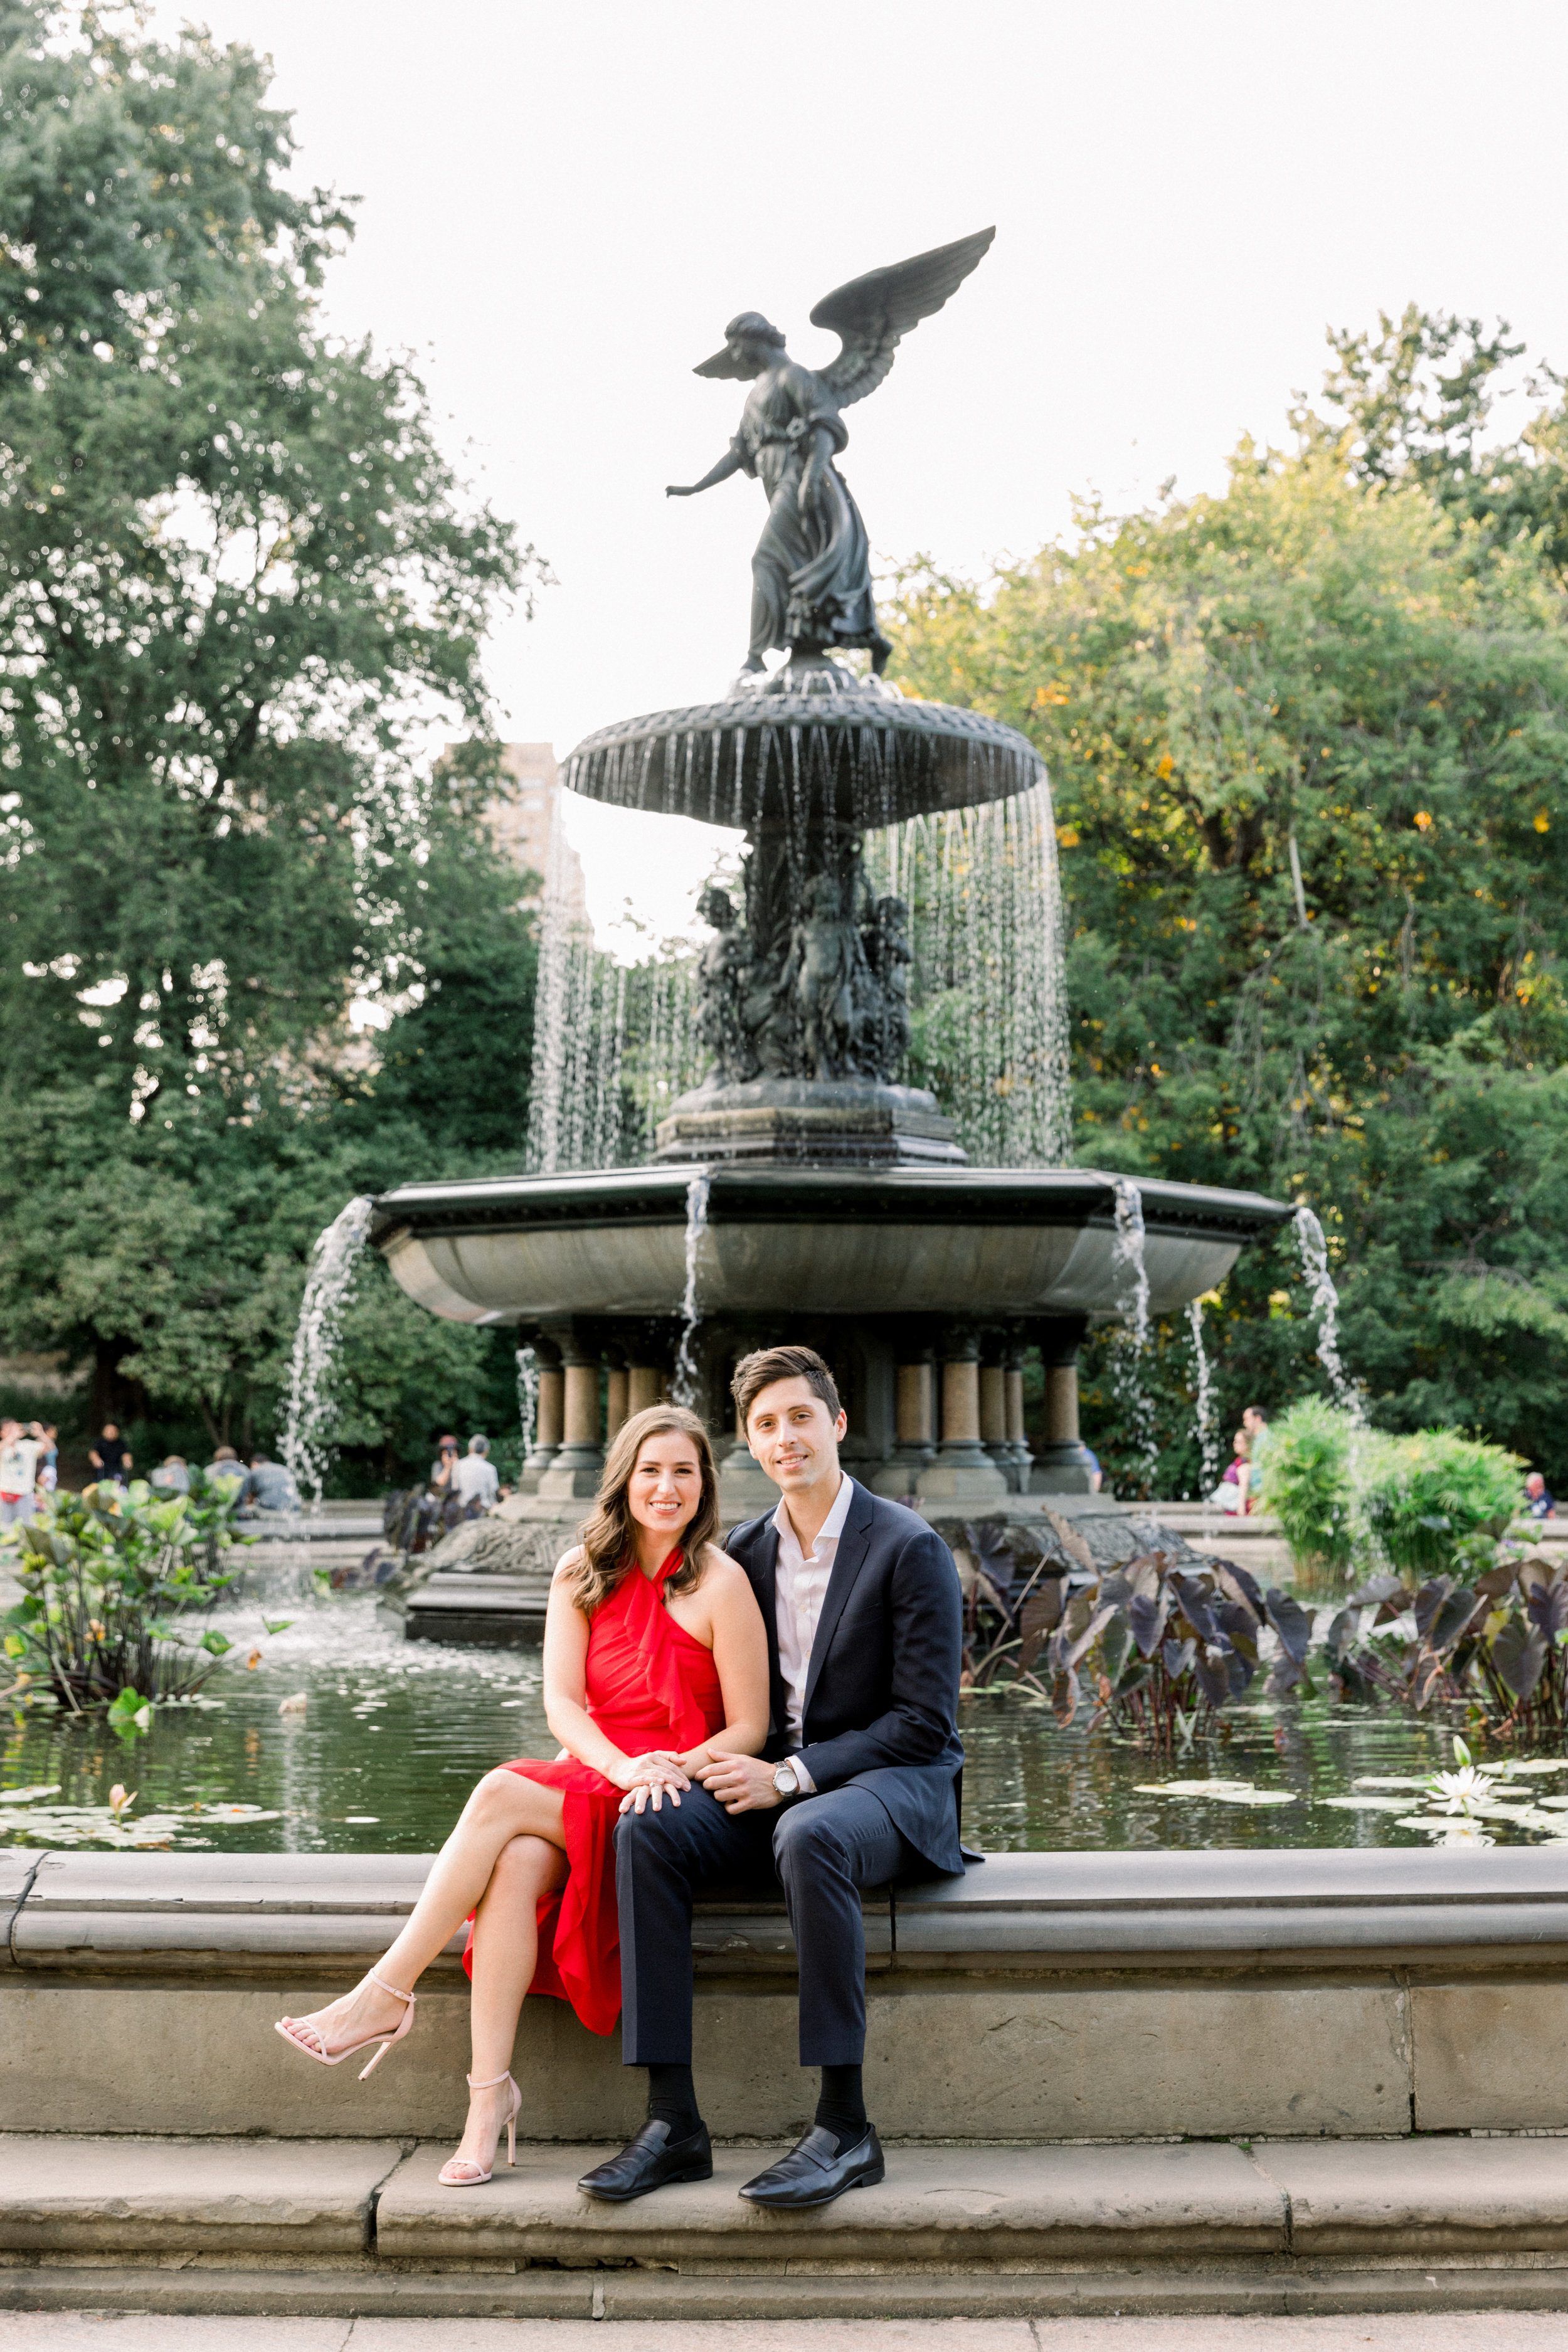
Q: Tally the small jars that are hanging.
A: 0